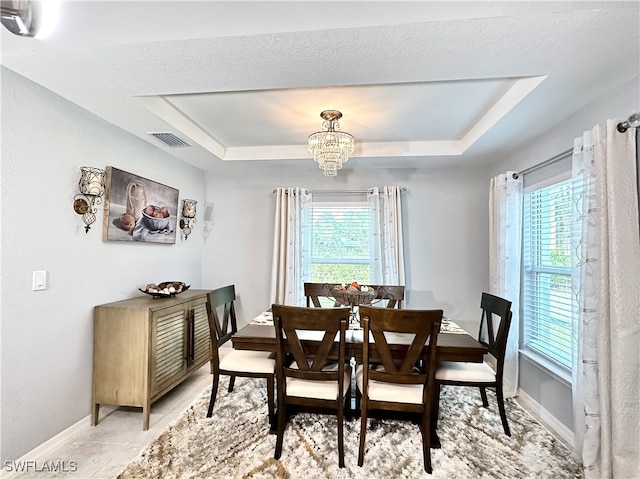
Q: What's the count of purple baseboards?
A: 0